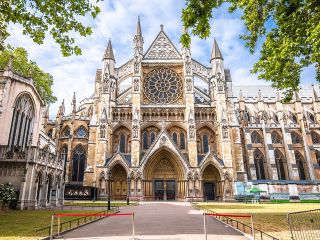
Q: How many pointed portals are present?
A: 3